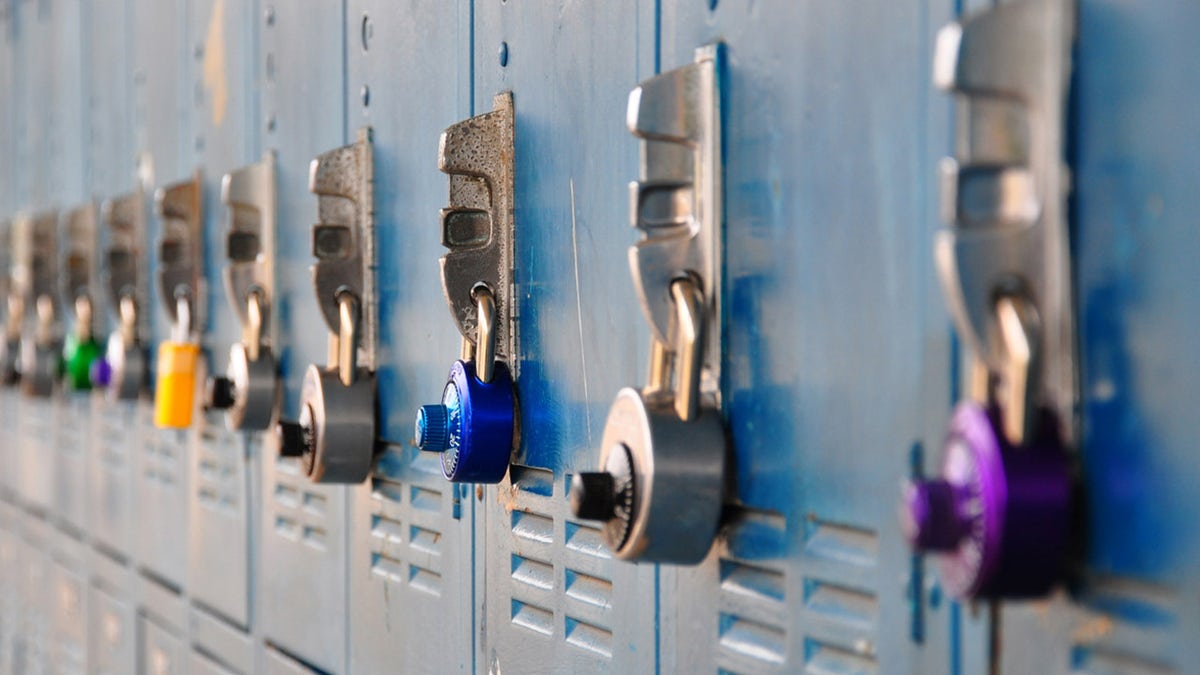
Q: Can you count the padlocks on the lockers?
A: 10